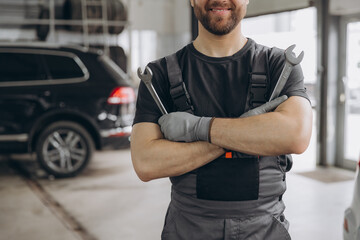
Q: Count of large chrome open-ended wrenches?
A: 2